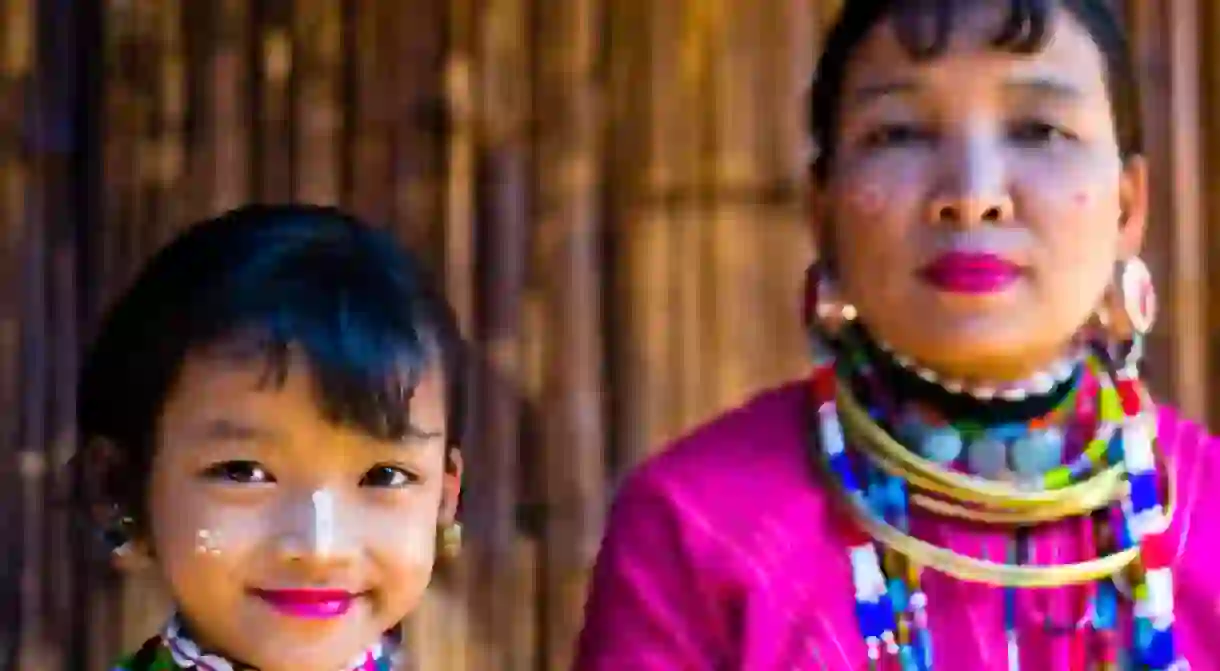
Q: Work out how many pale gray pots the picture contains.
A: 0